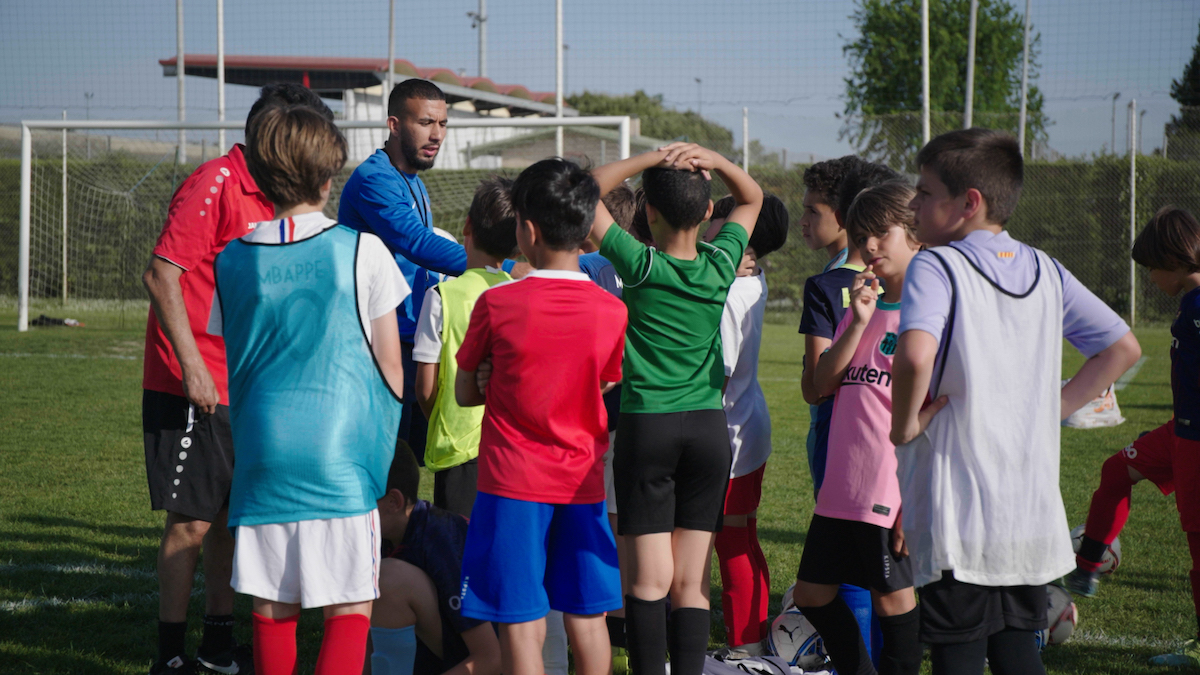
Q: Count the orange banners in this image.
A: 0